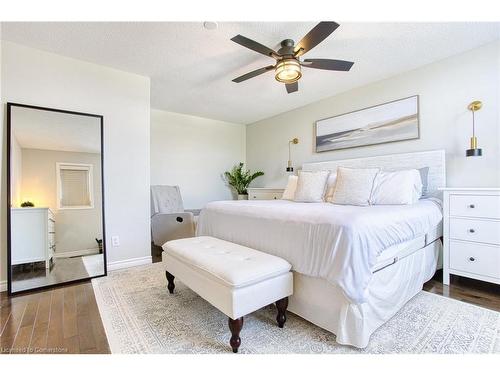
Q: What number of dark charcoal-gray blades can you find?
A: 5